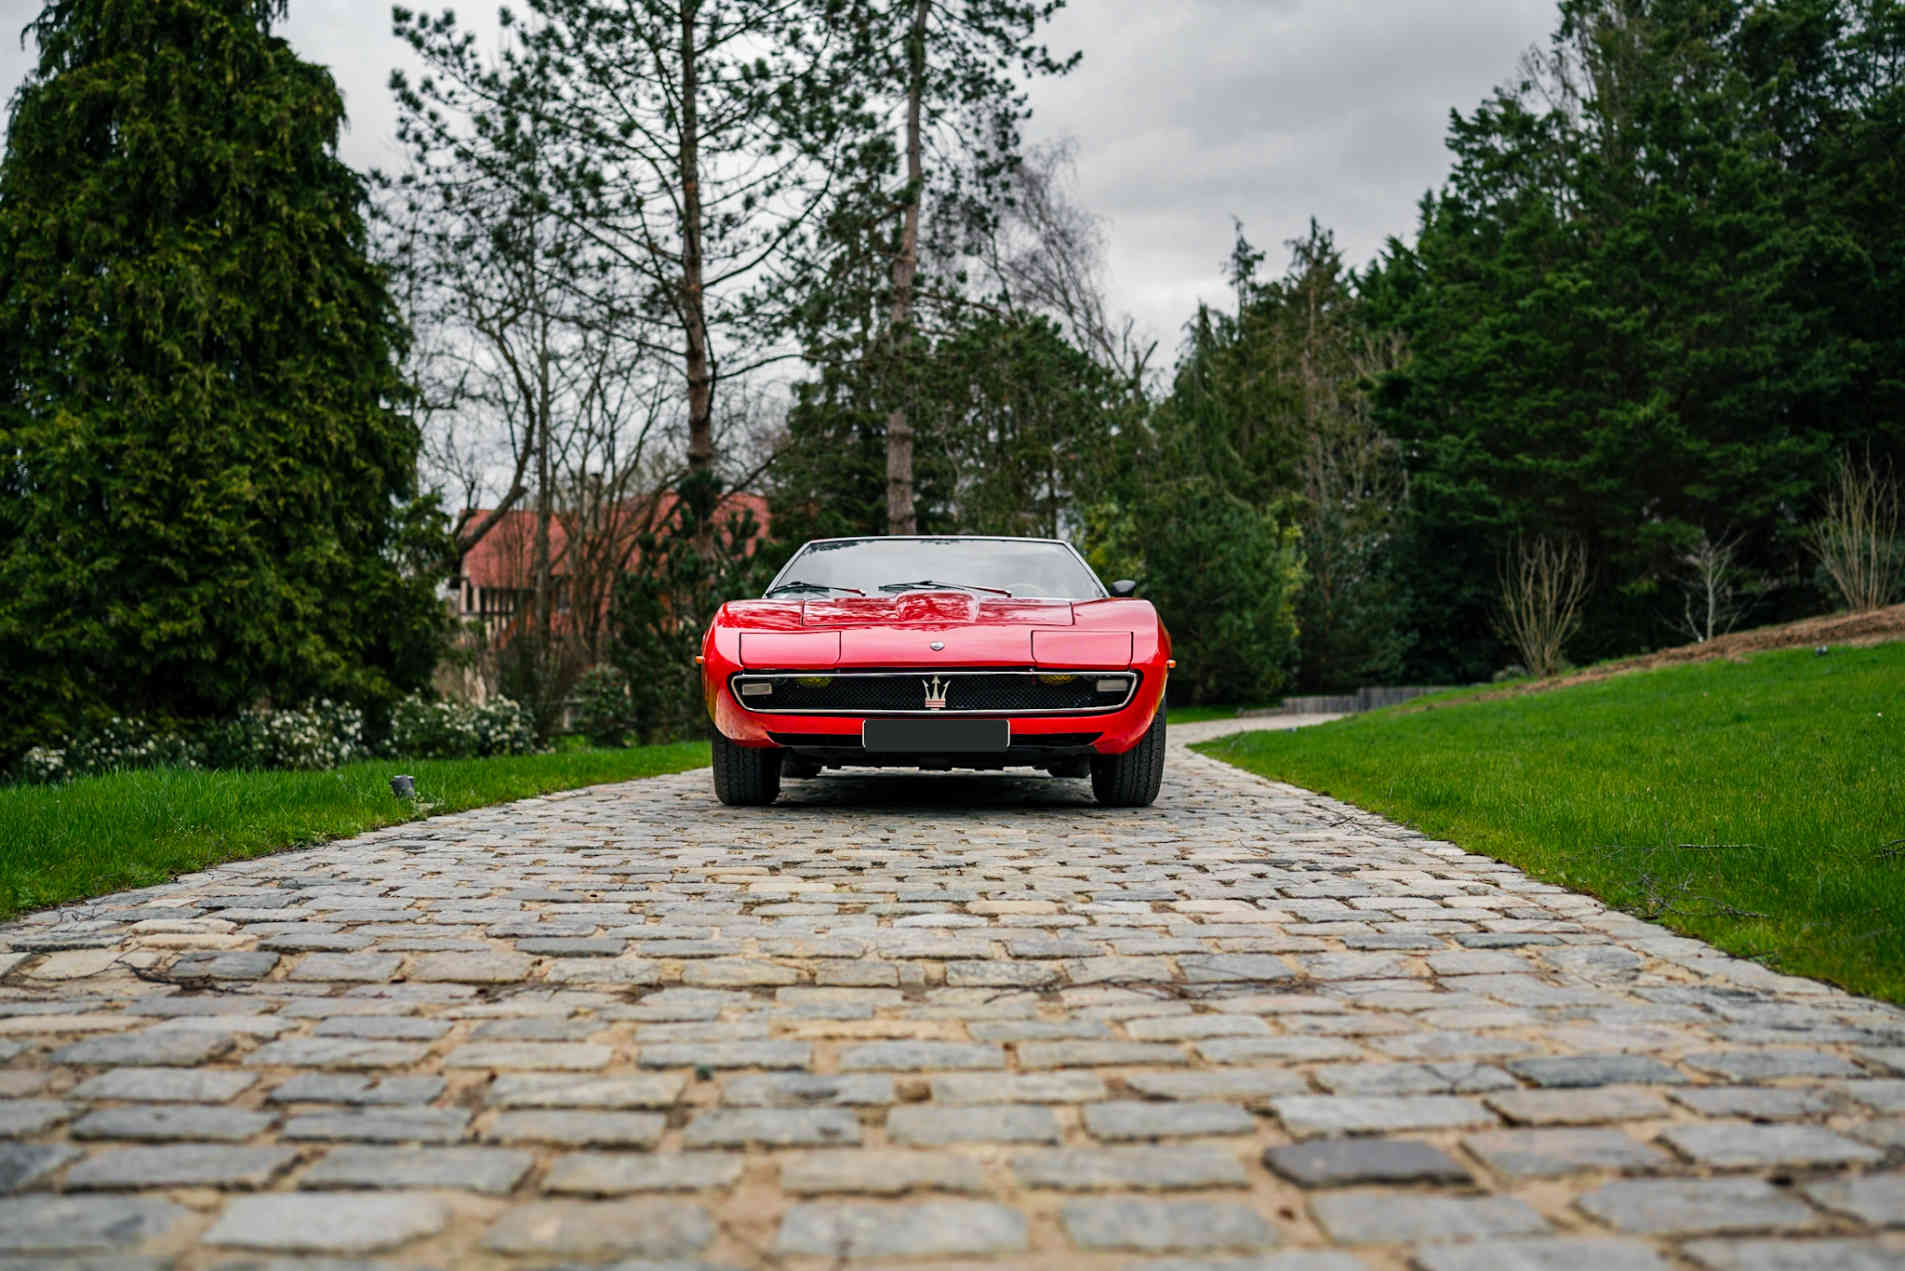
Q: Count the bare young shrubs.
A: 3